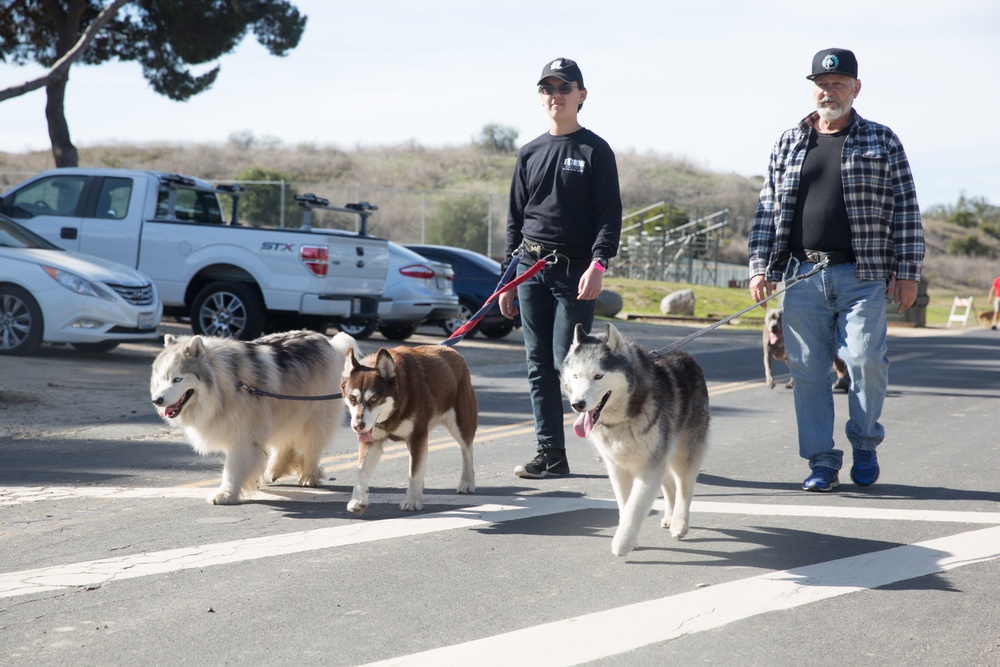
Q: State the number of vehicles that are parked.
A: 4